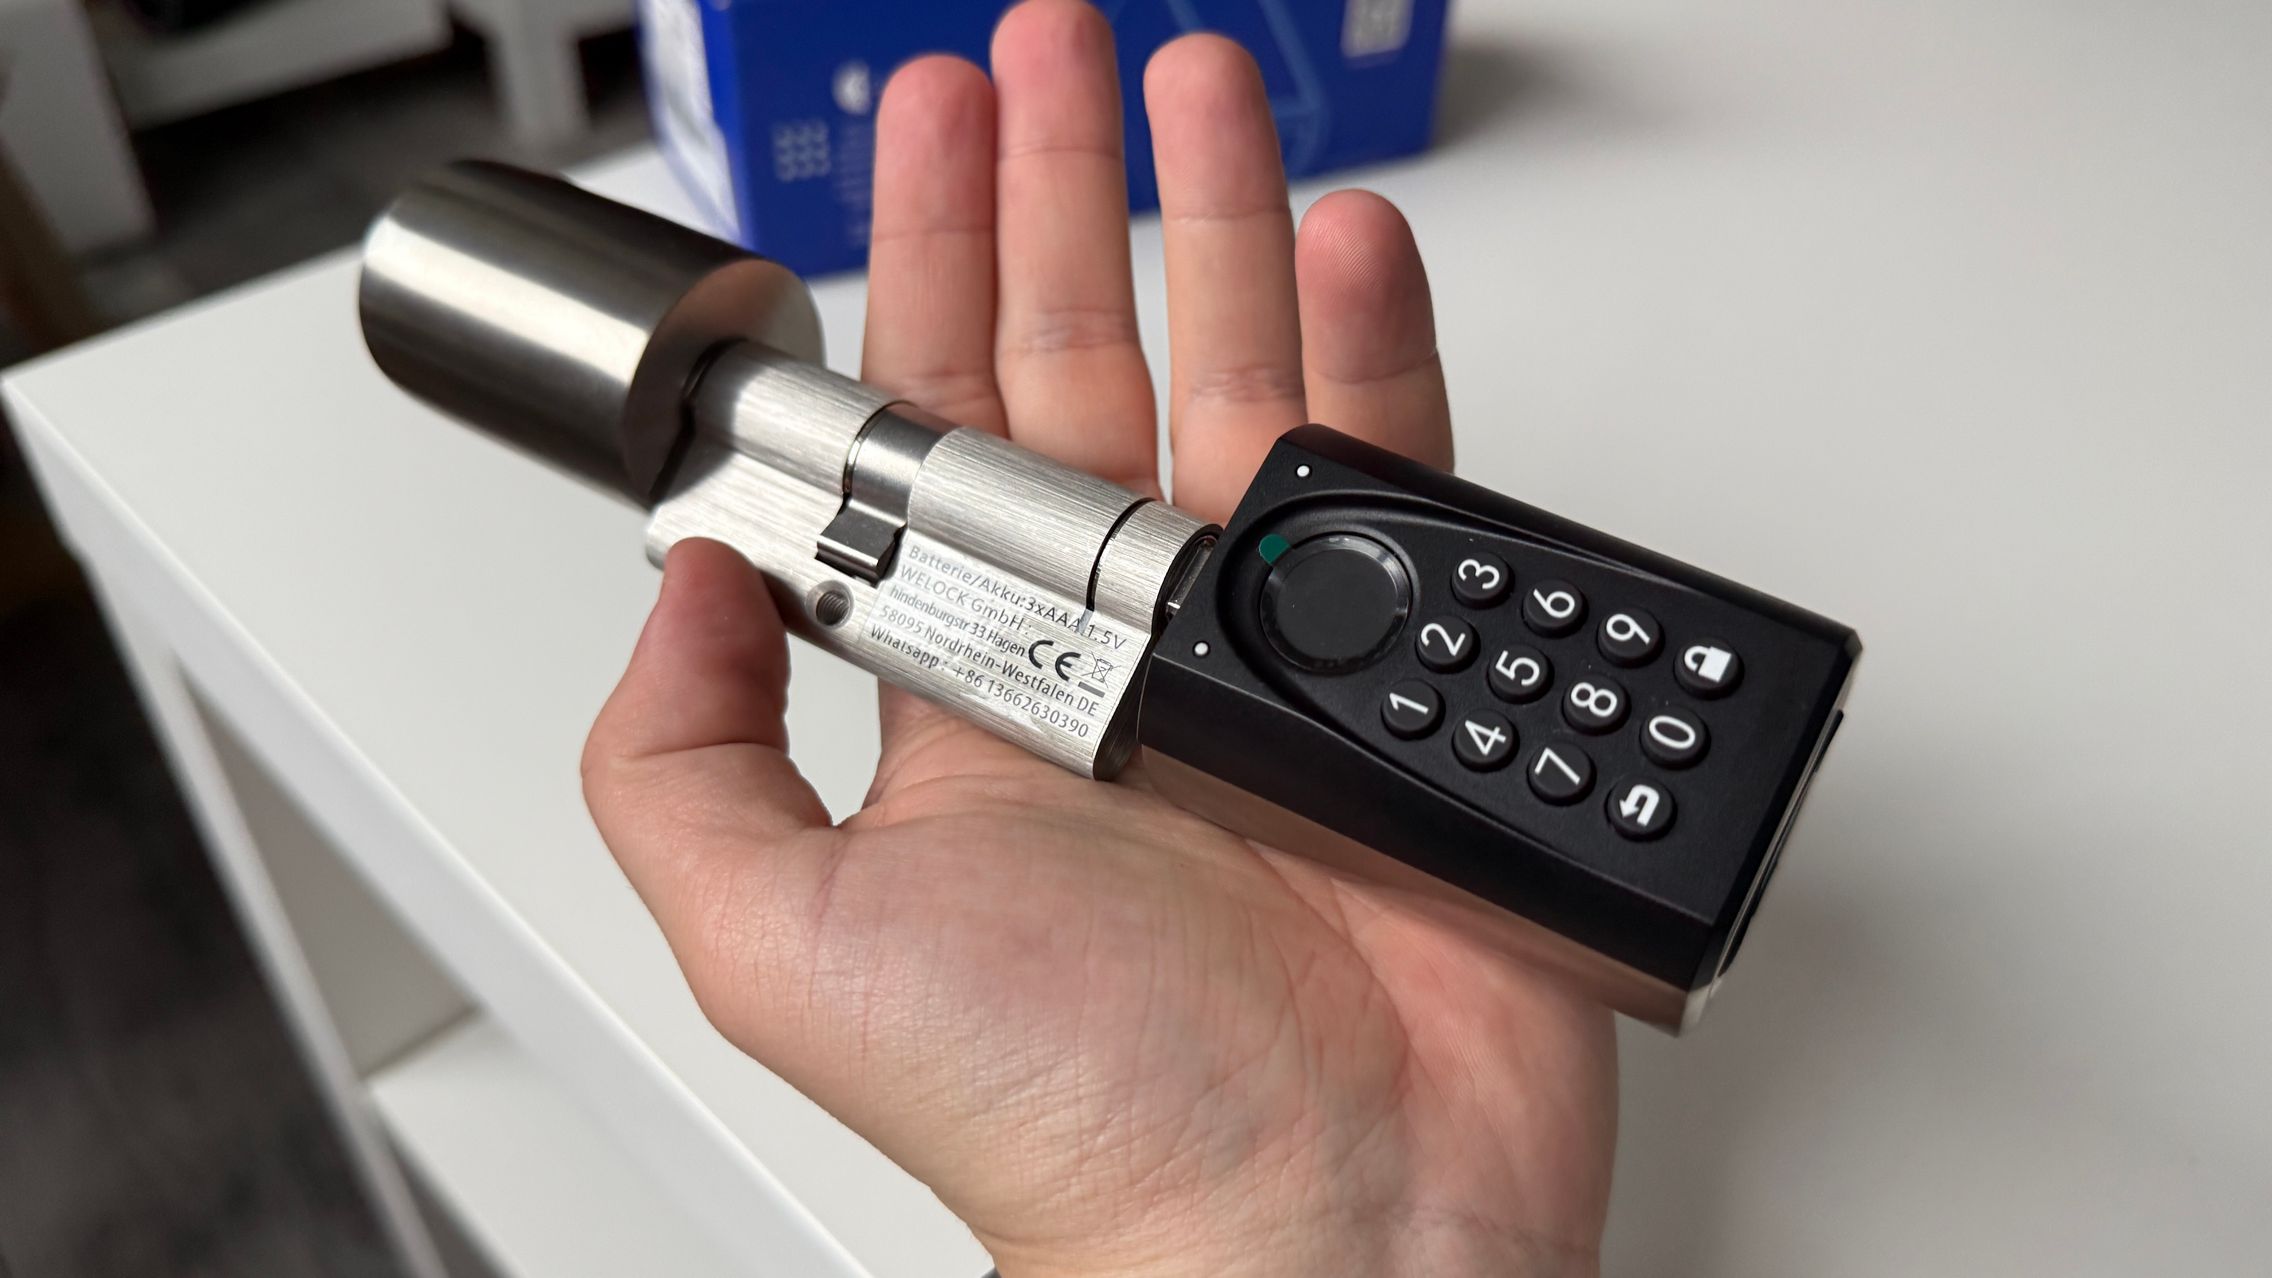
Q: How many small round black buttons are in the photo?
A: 12